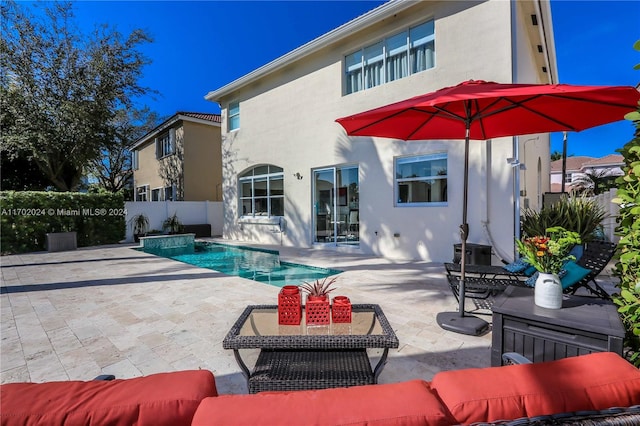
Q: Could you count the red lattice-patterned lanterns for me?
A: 3